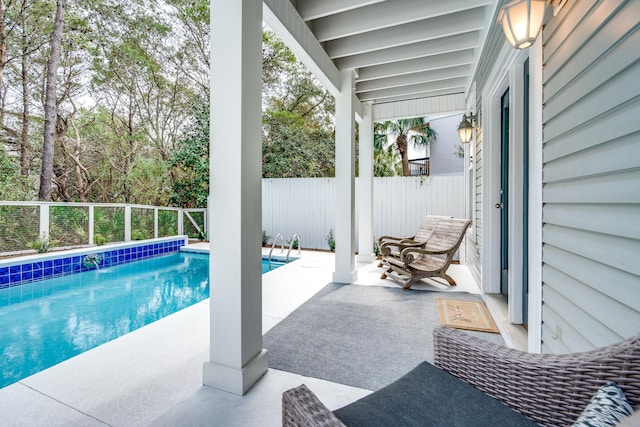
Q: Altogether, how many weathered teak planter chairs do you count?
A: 2